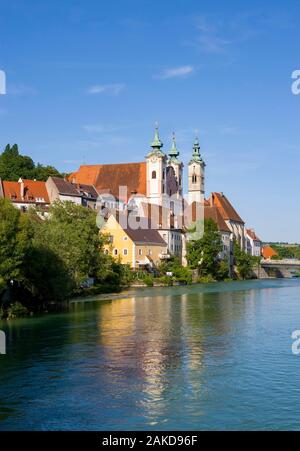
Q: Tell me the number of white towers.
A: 3